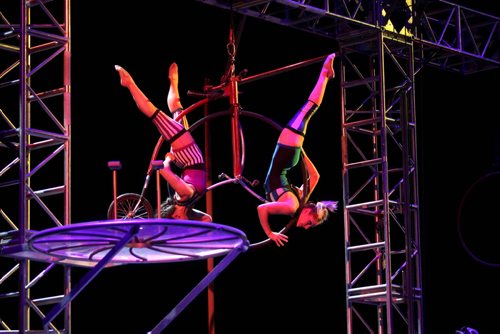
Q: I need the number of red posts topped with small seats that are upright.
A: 2